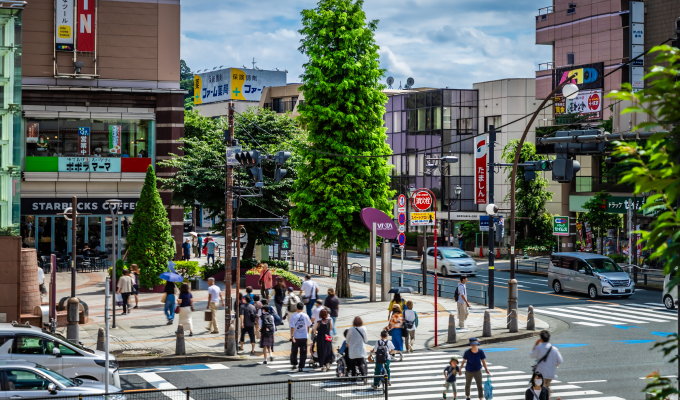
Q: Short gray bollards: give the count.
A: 7